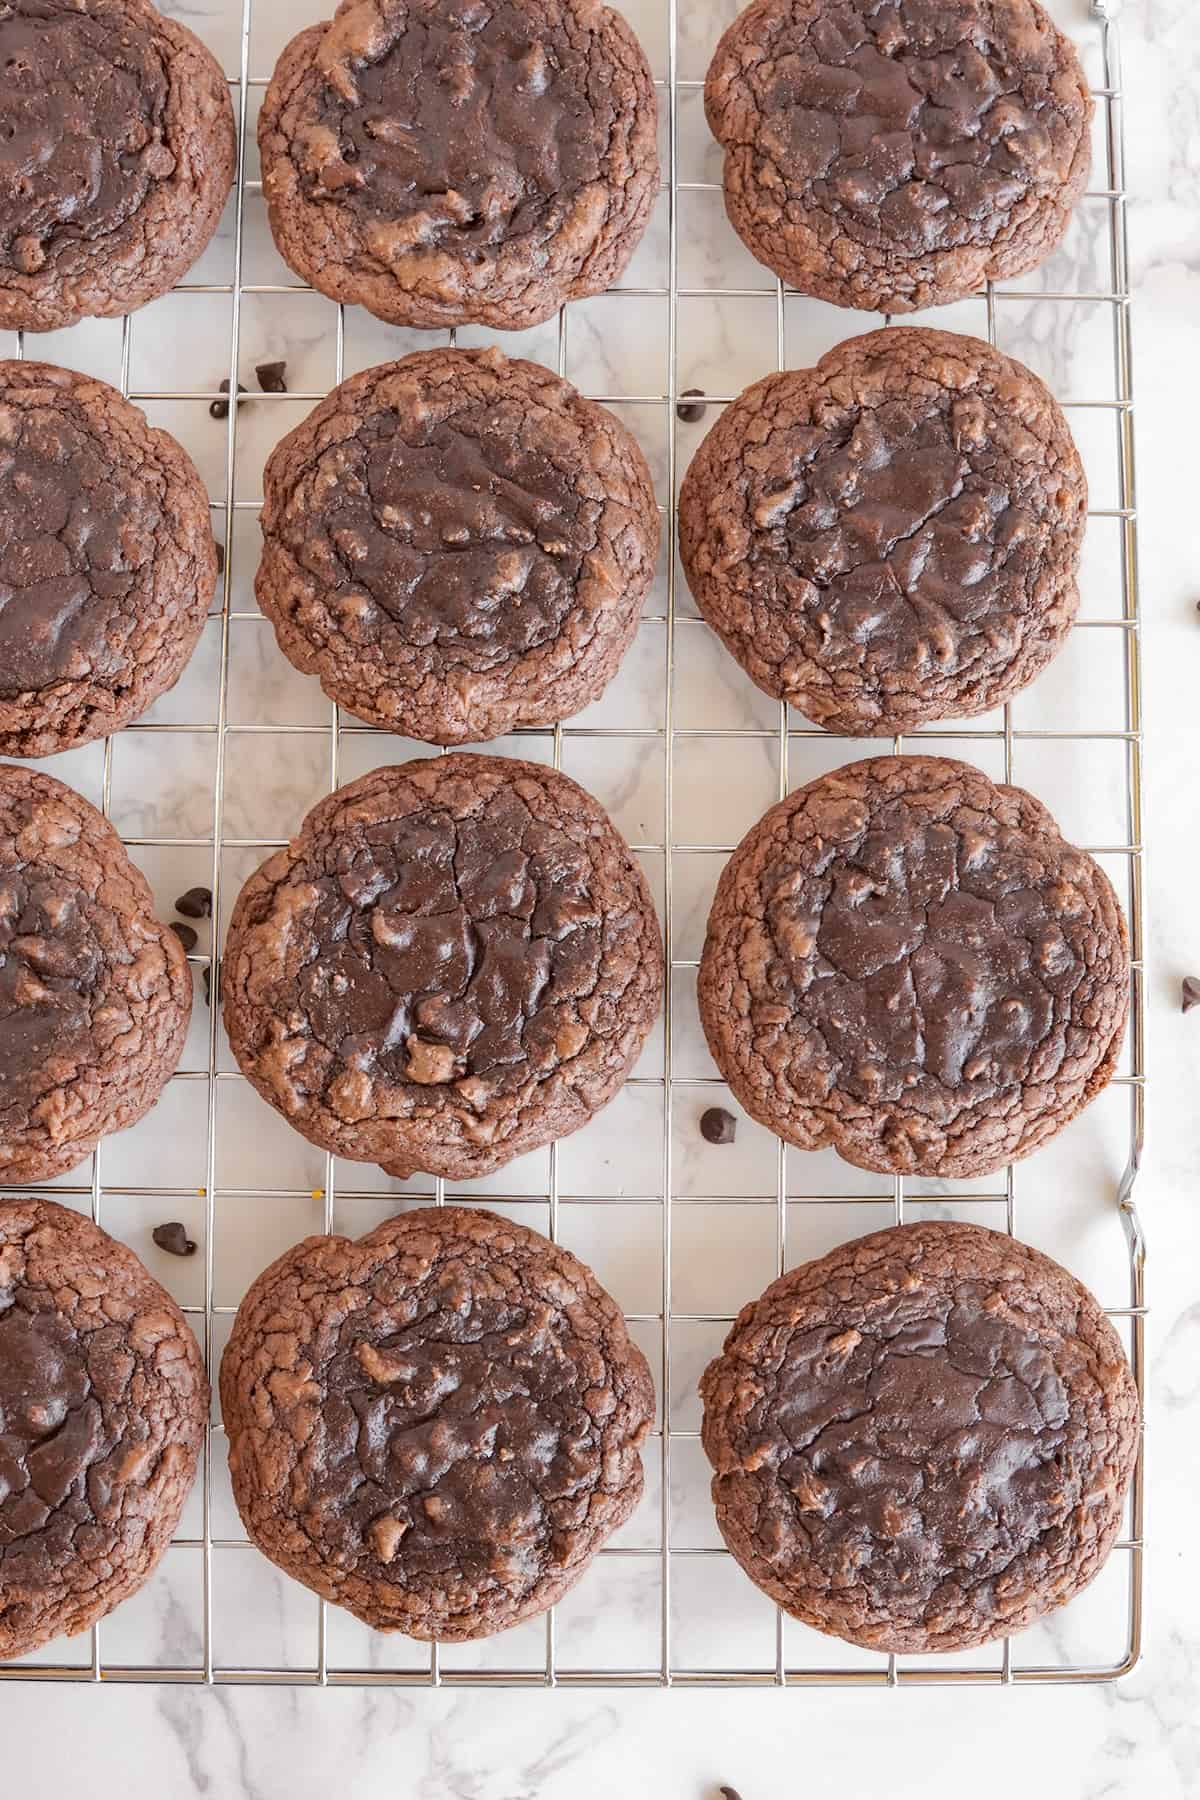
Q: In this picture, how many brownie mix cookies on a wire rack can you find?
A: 12